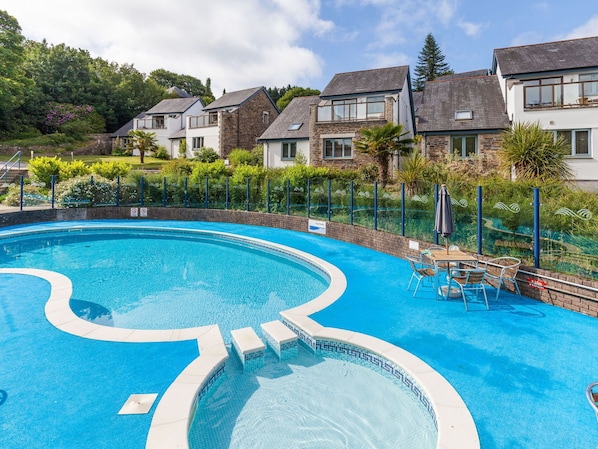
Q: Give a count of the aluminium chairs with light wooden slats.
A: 4